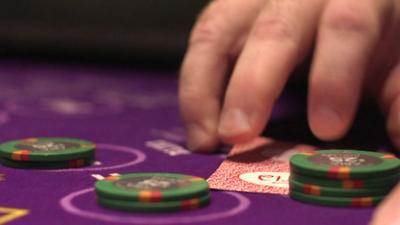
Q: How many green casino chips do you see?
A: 8